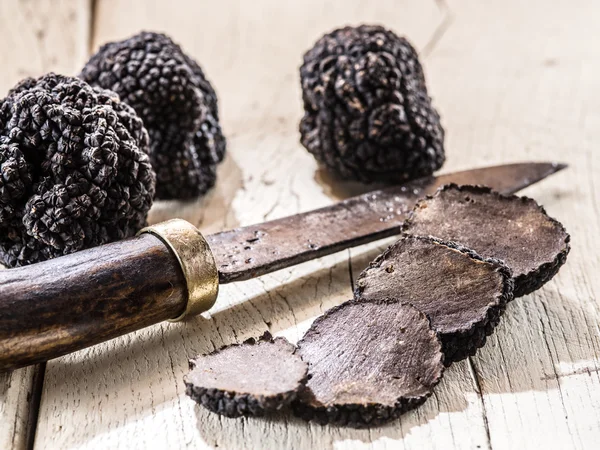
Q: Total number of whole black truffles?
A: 3